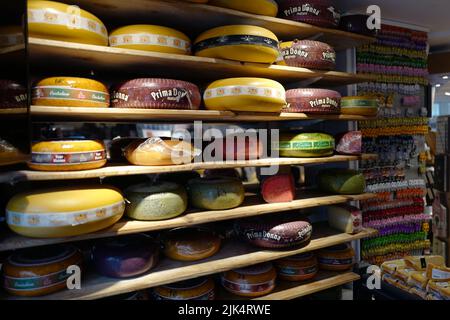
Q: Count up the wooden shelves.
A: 7